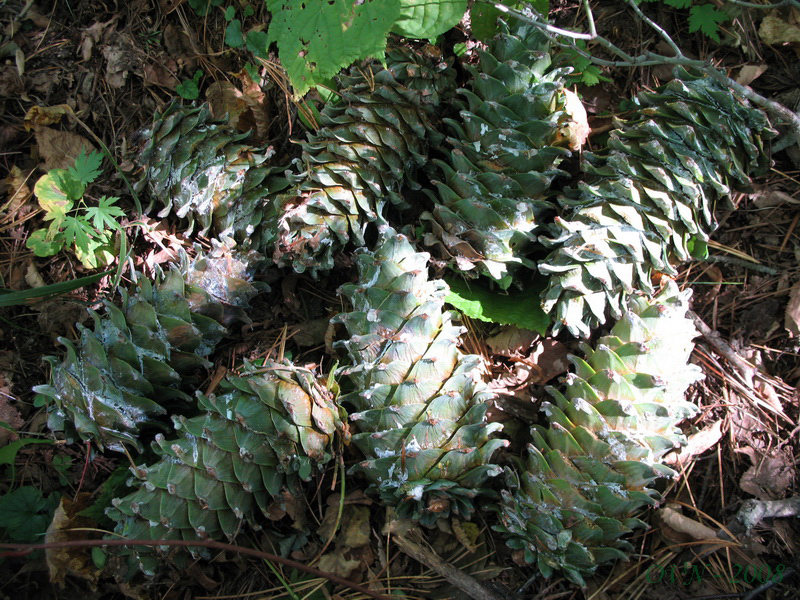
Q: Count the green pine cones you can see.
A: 8